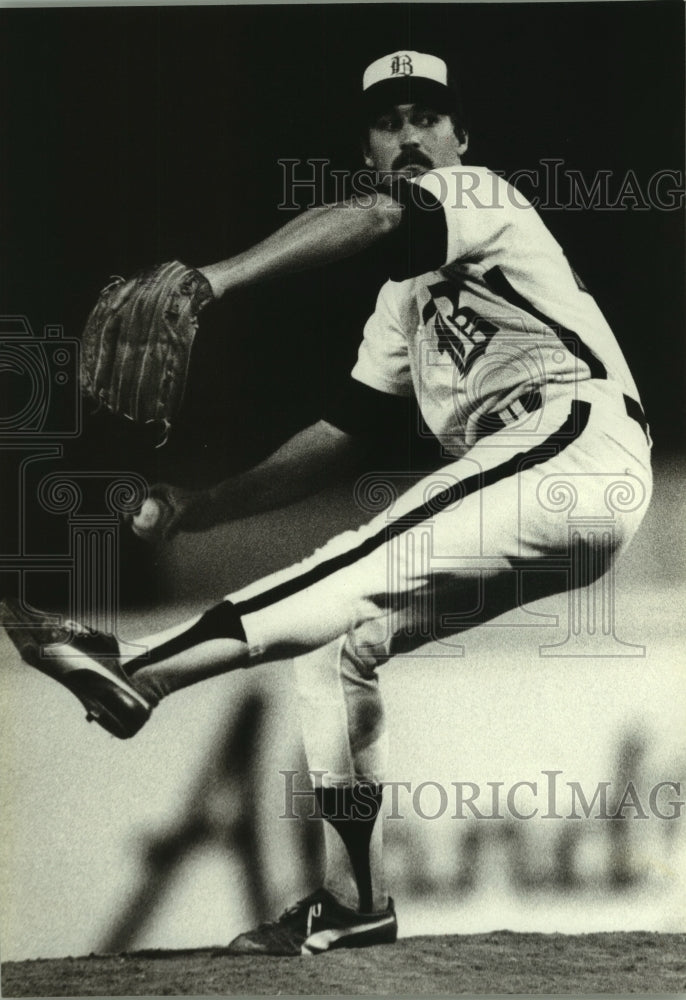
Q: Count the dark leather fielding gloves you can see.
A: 1